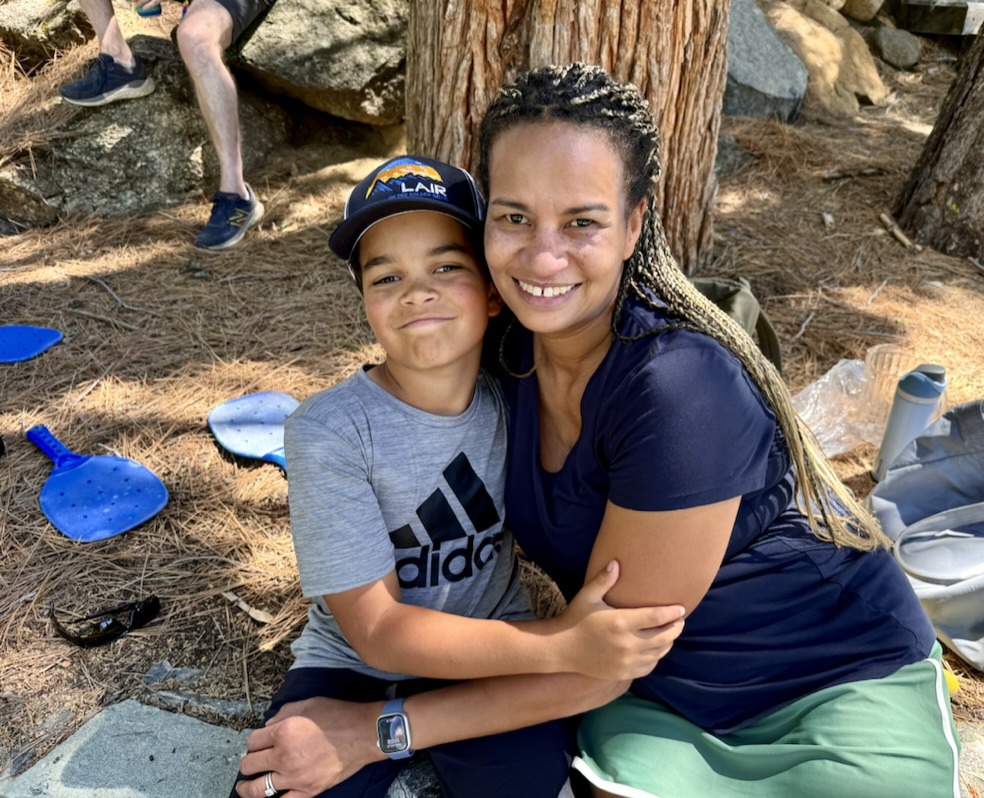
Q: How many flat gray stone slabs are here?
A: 1